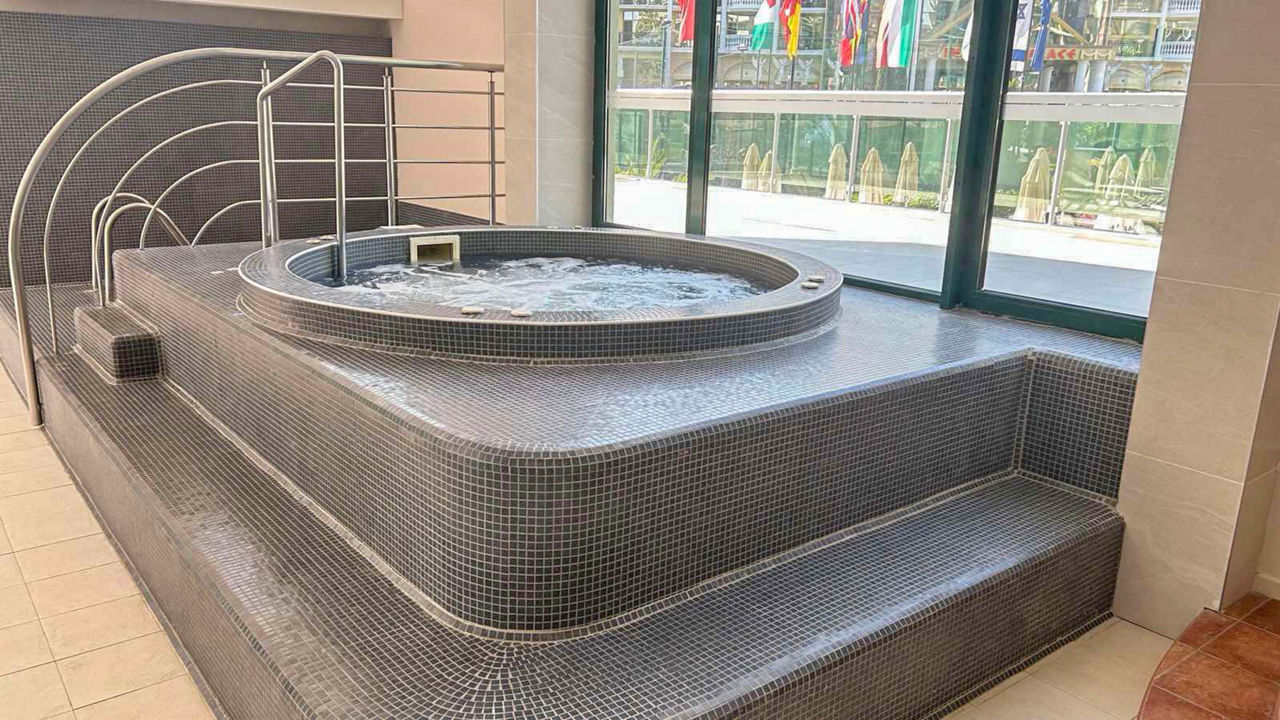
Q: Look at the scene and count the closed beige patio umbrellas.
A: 9